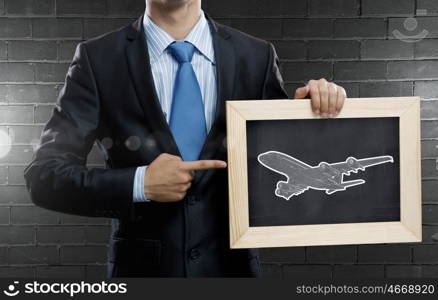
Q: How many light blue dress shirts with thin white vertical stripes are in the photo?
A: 1